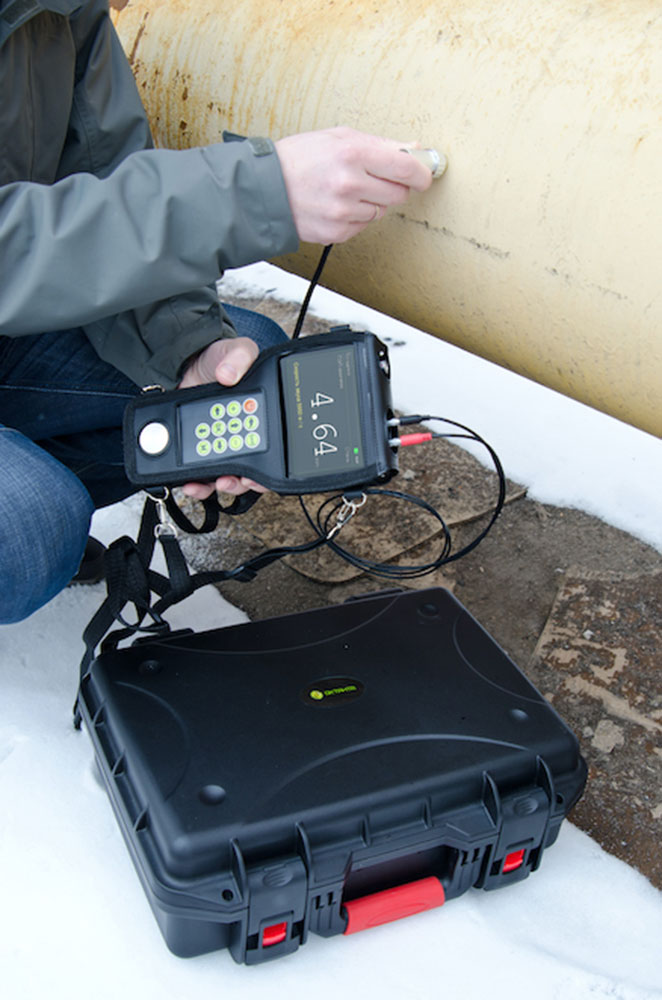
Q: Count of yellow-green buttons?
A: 10